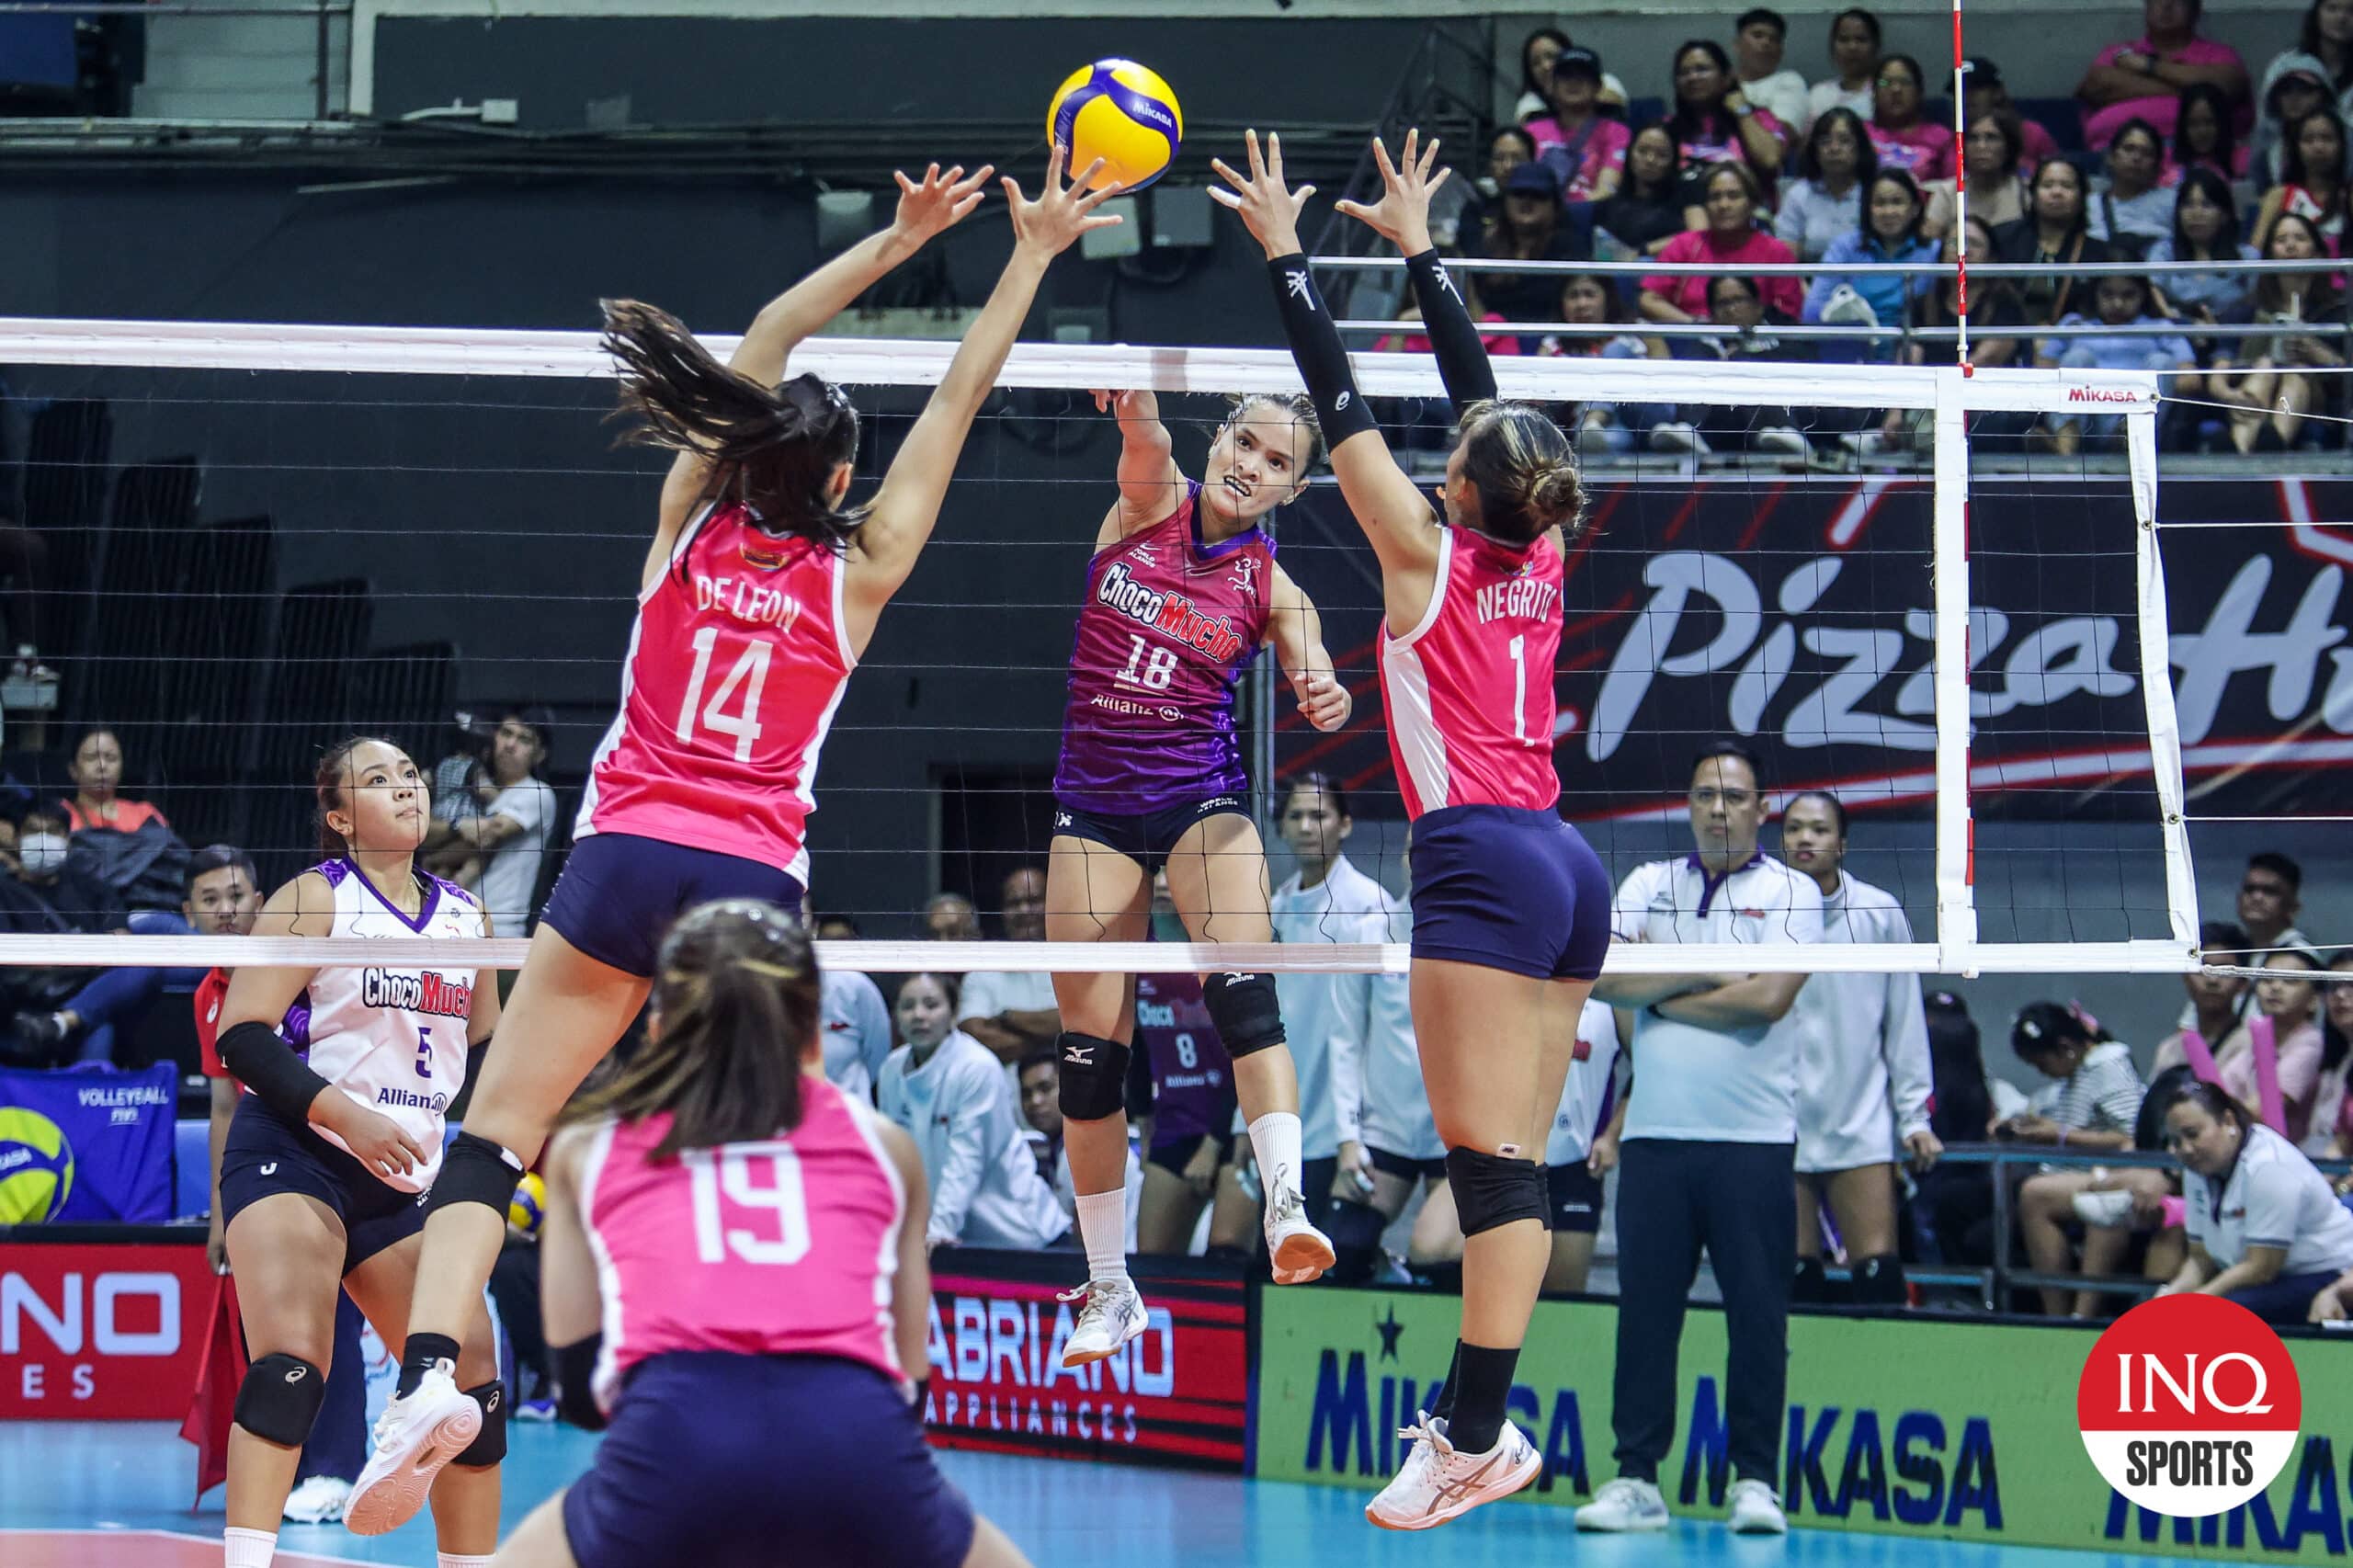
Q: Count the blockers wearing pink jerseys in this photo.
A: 2